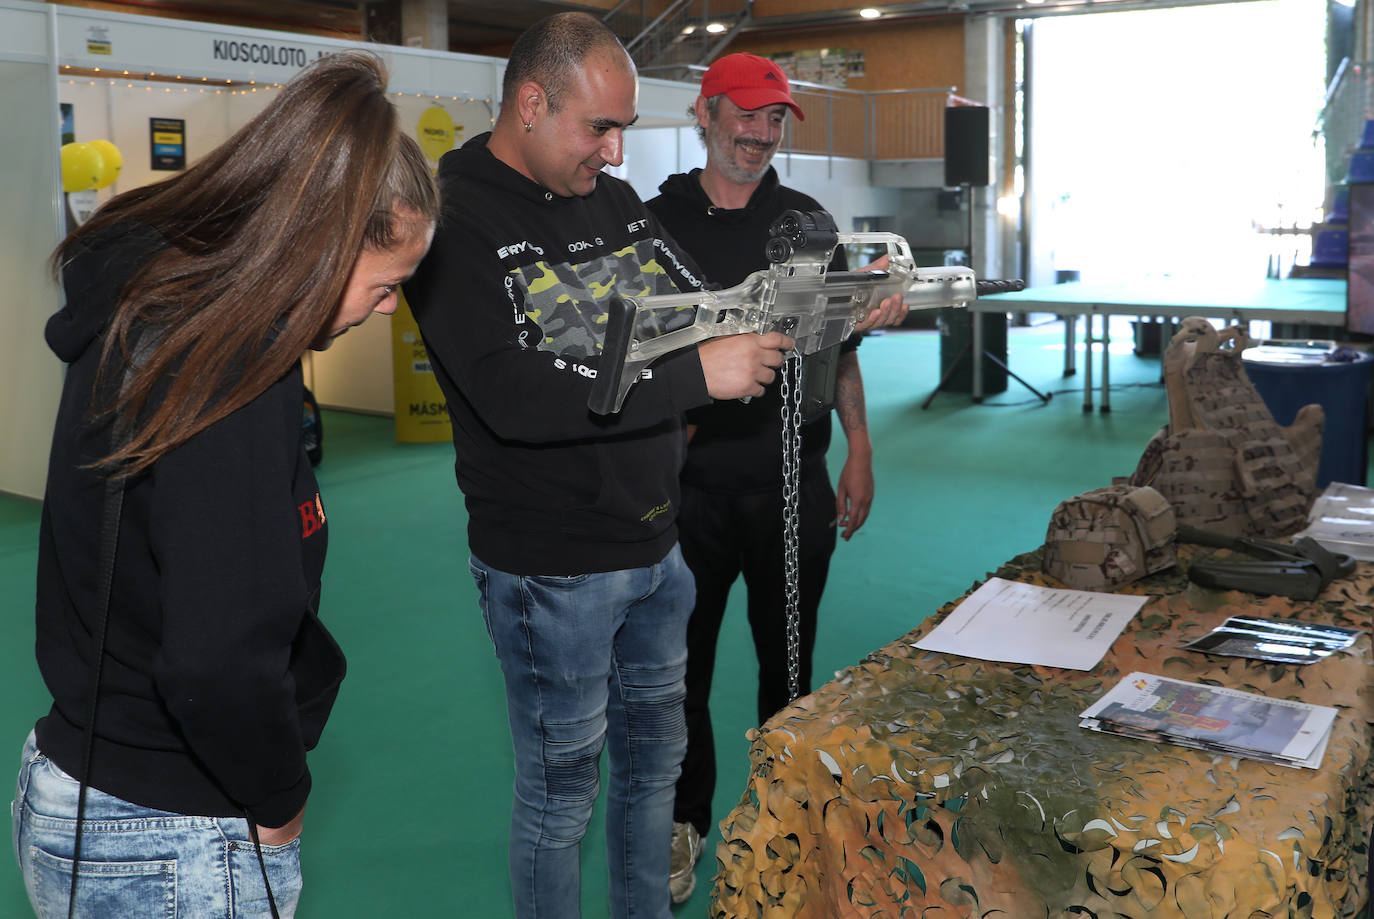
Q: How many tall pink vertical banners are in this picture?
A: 0